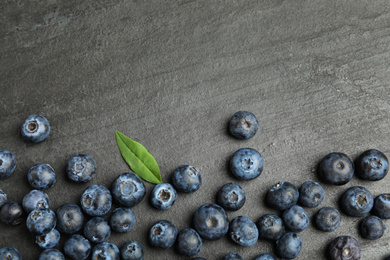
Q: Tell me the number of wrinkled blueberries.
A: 1